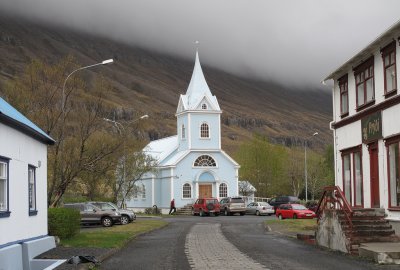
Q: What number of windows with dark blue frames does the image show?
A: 2